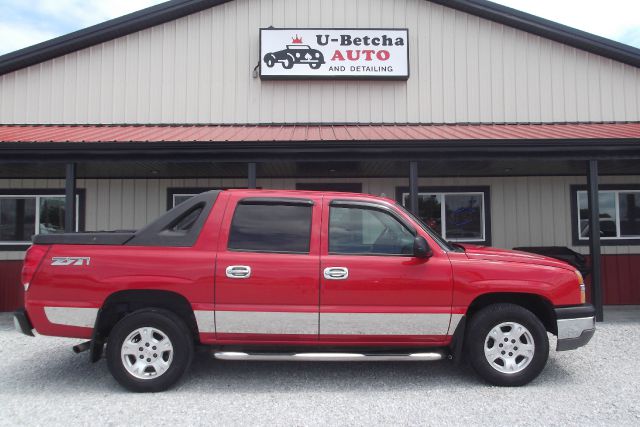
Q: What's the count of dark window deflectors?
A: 2